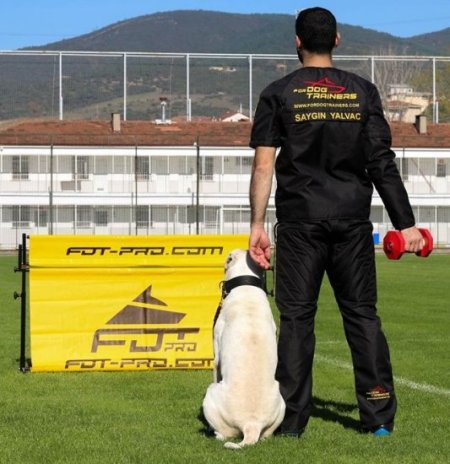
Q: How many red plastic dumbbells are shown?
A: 1